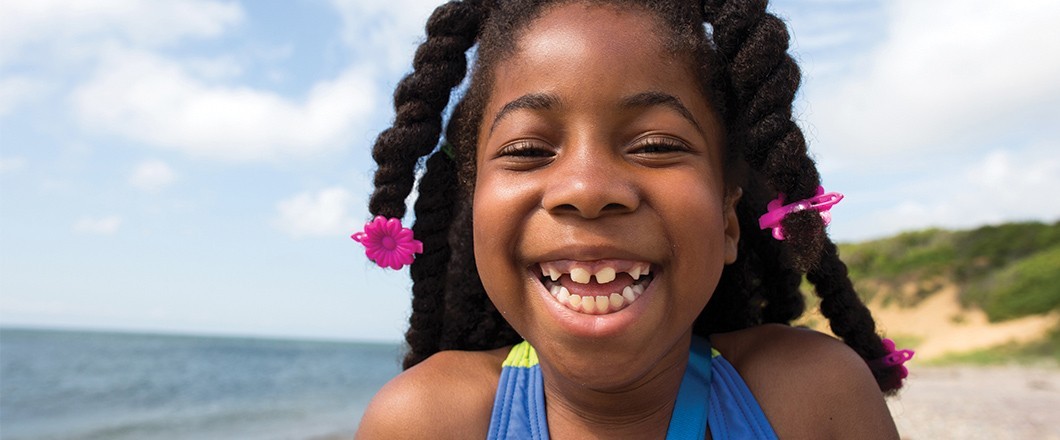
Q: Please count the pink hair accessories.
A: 3